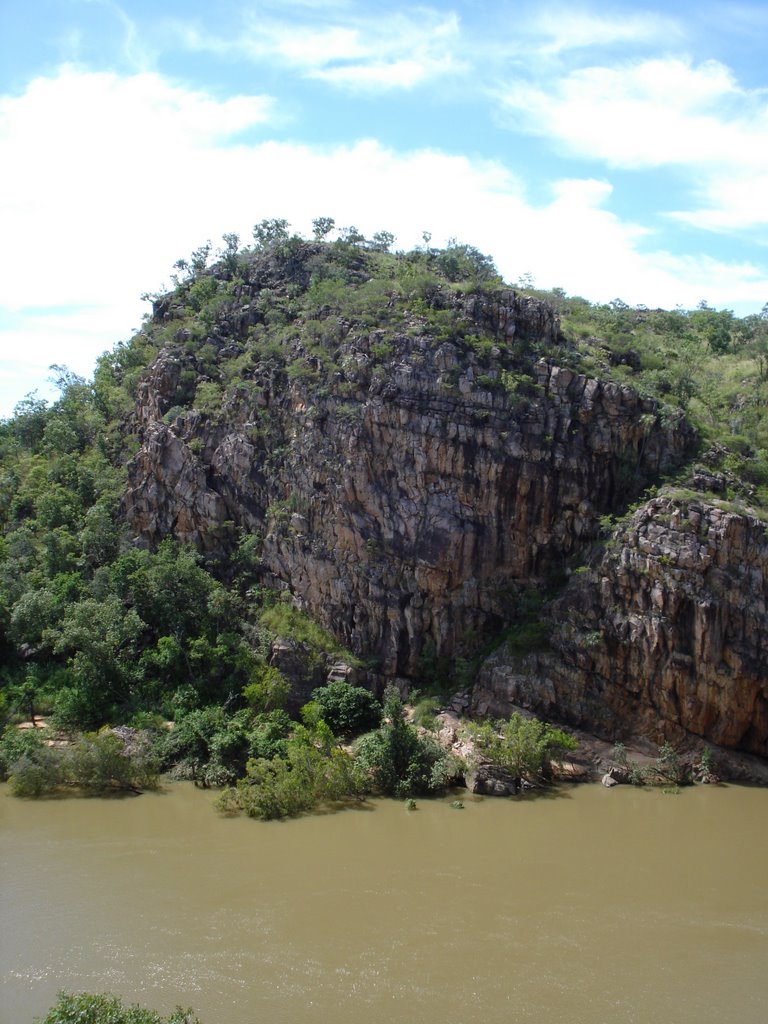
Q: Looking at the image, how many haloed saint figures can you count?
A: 0